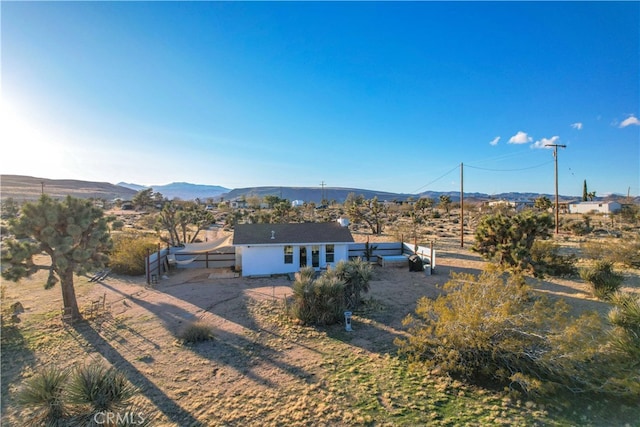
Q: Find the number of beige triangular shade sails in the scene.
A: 1